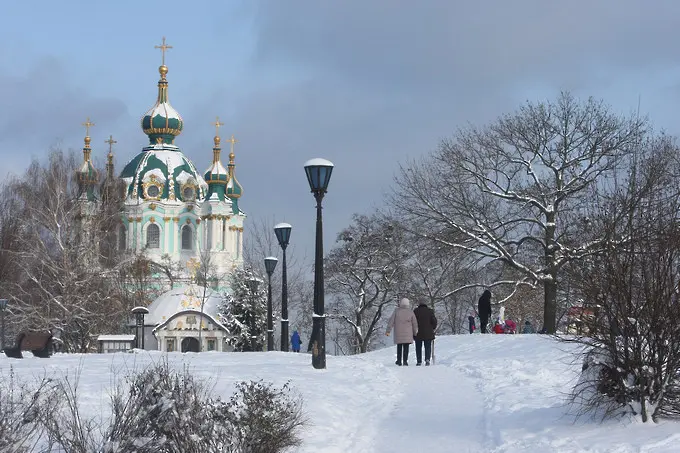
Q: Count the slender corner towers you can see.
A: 4